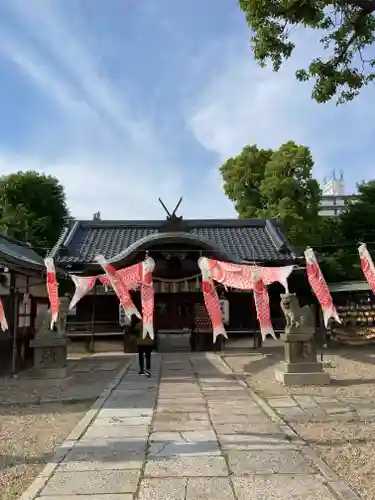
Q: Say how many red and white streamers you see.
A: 10